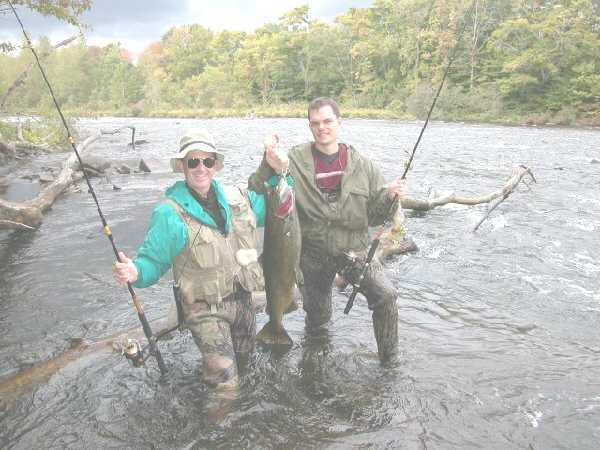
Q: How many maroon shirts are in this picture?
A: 1